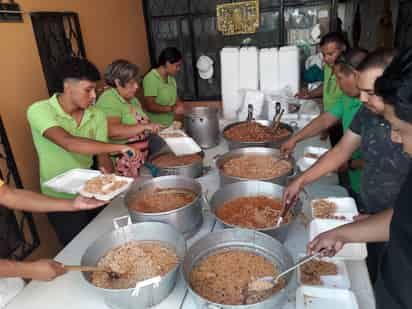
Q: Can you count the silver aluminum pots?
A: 8